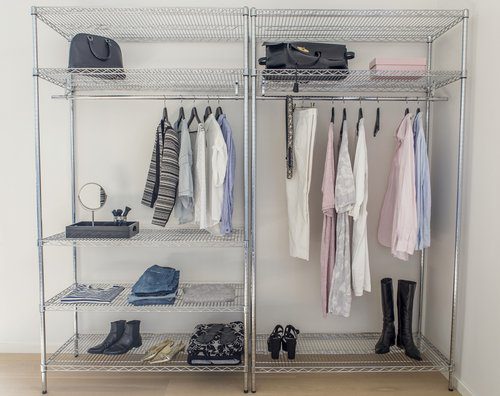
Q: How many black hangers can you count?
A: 11